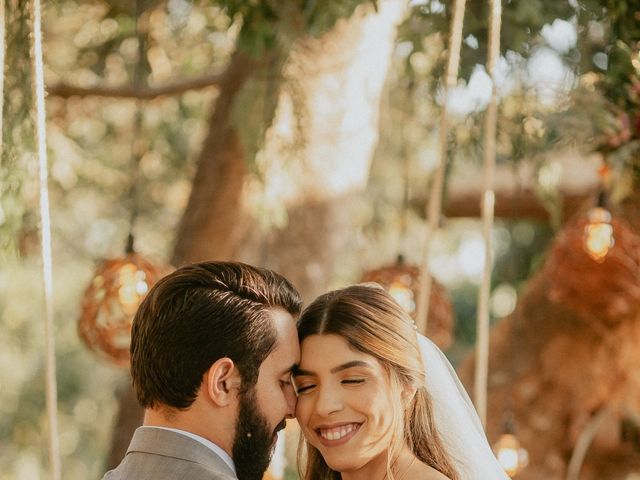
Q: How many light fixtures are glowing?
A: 4